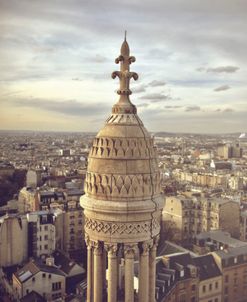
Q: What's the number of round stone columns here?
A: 6